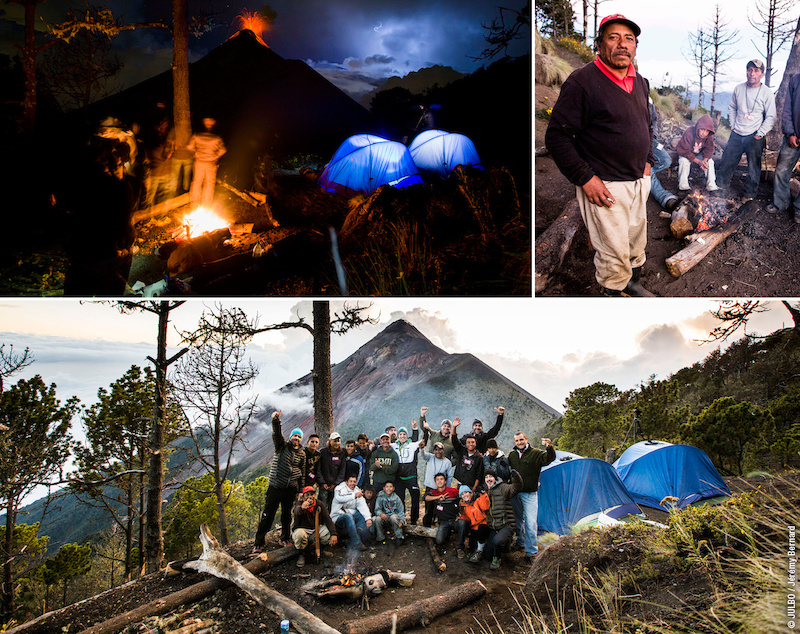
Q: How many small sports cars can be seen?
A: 0